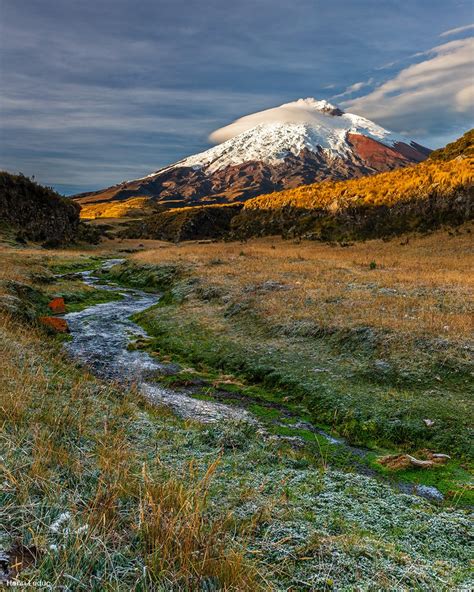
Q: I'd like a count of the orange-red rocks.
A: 2